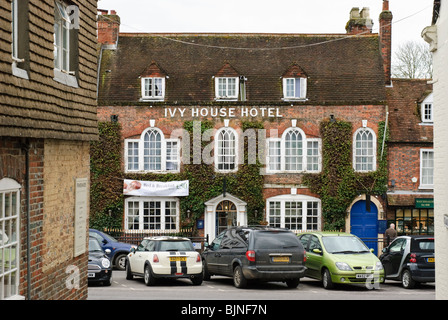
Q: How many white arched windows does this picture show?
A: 4